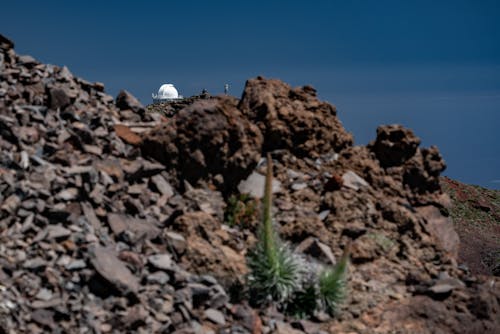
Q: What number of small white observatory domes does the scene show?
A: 1